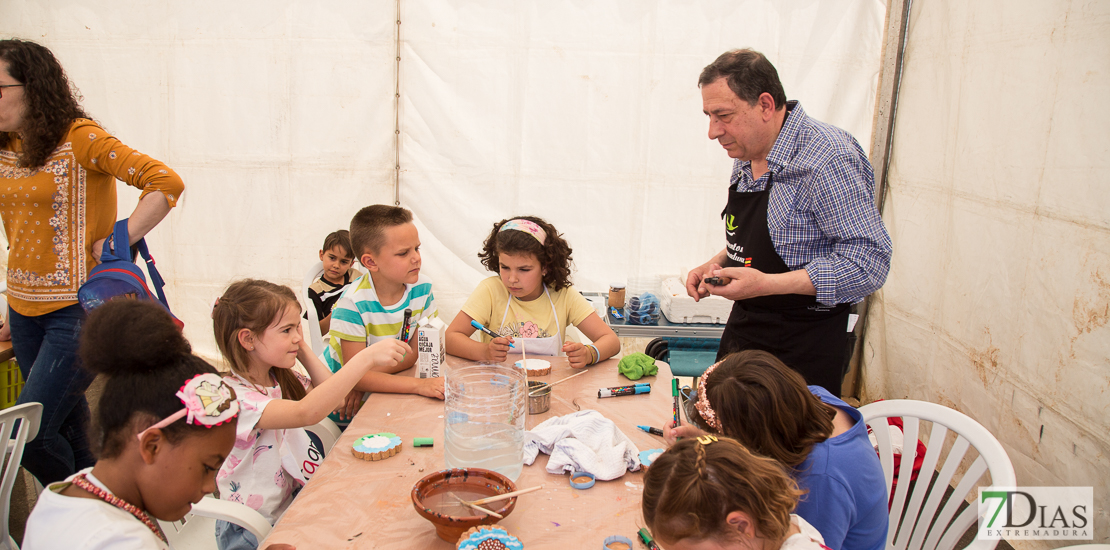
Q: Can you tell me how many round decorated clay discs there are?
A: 4